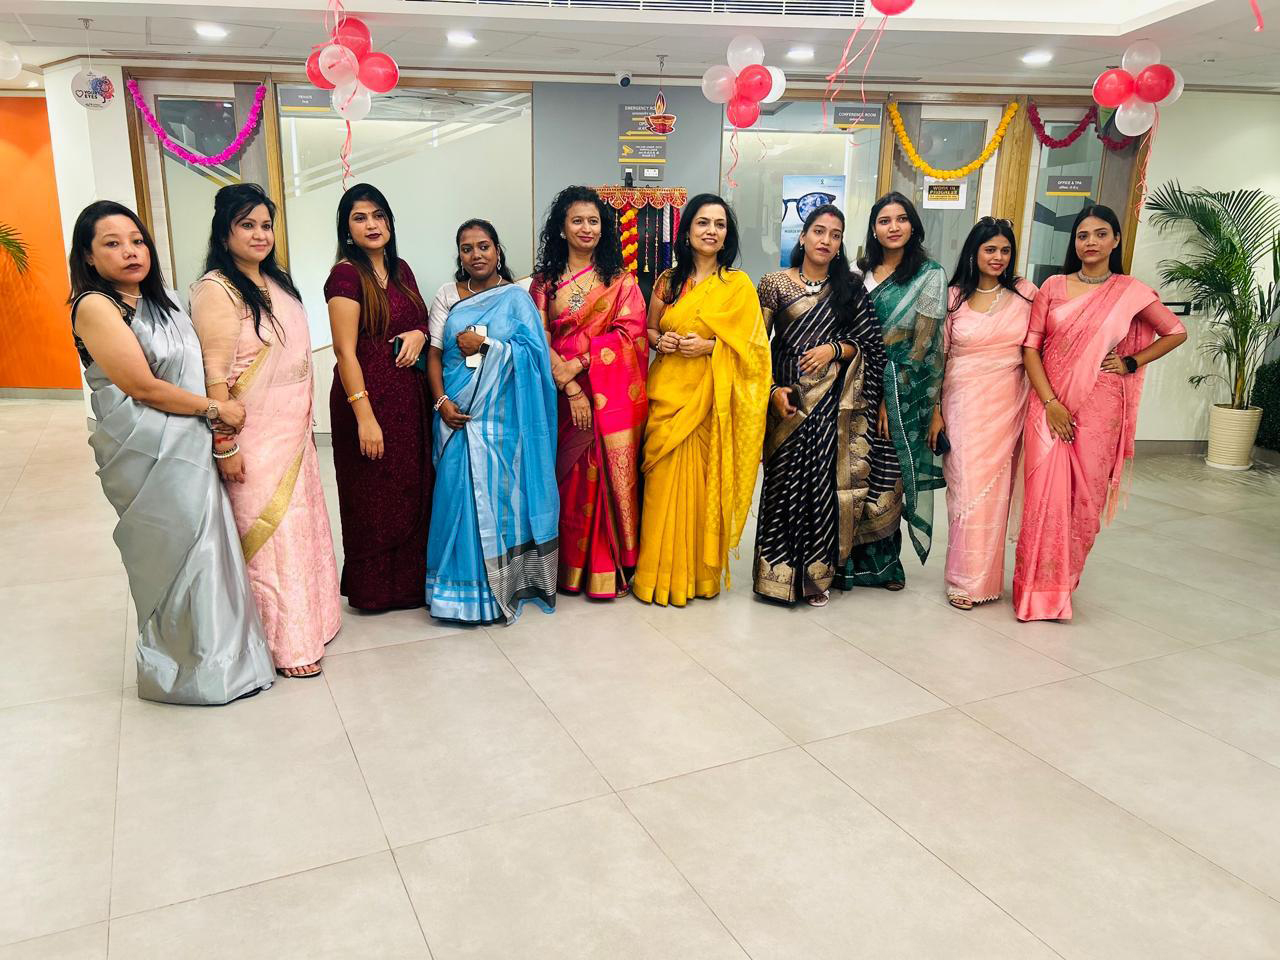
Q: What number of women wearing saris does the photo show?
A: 10